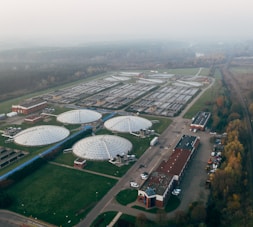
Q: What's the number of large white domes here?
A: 4